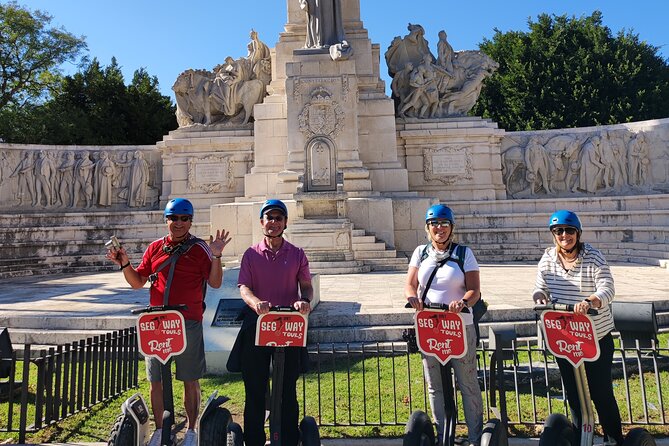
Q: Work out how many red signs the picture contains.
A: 4